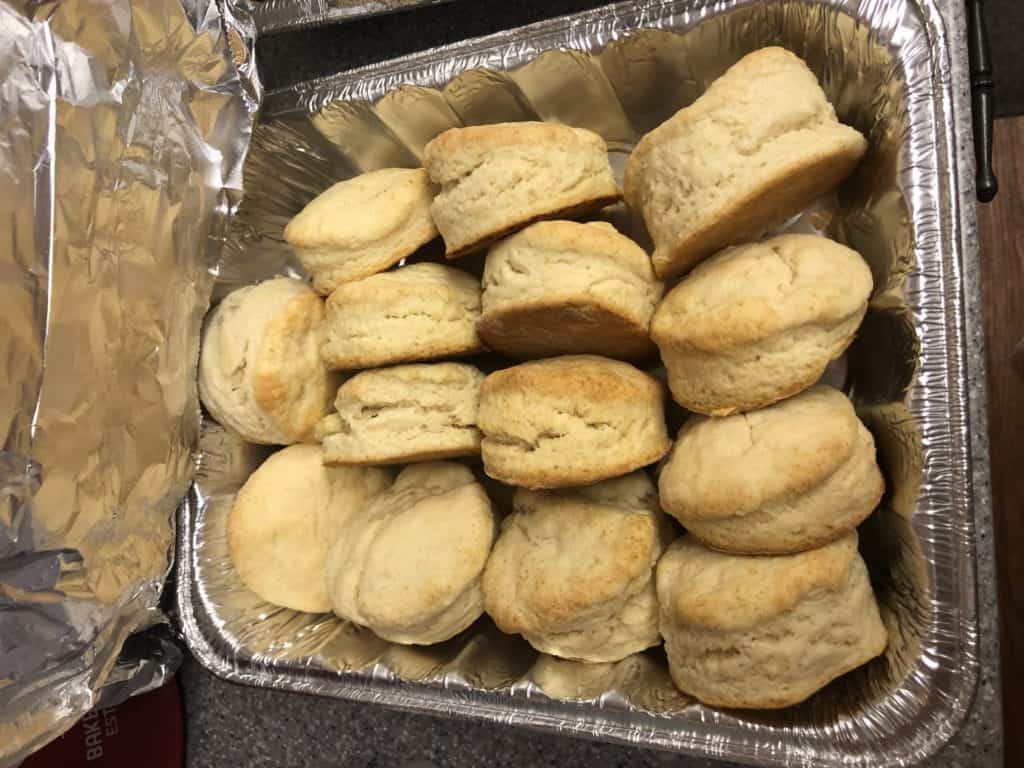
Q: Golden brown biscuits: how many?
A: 14